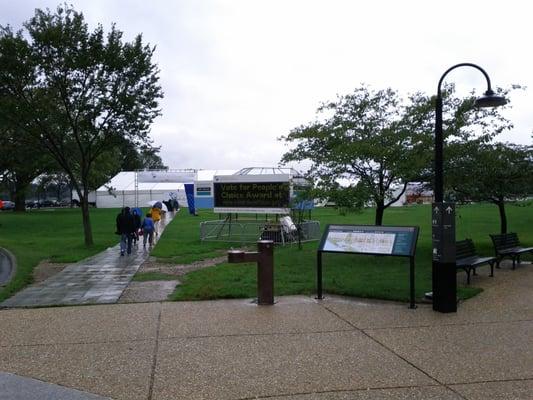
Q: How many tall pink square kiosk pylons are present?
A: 0